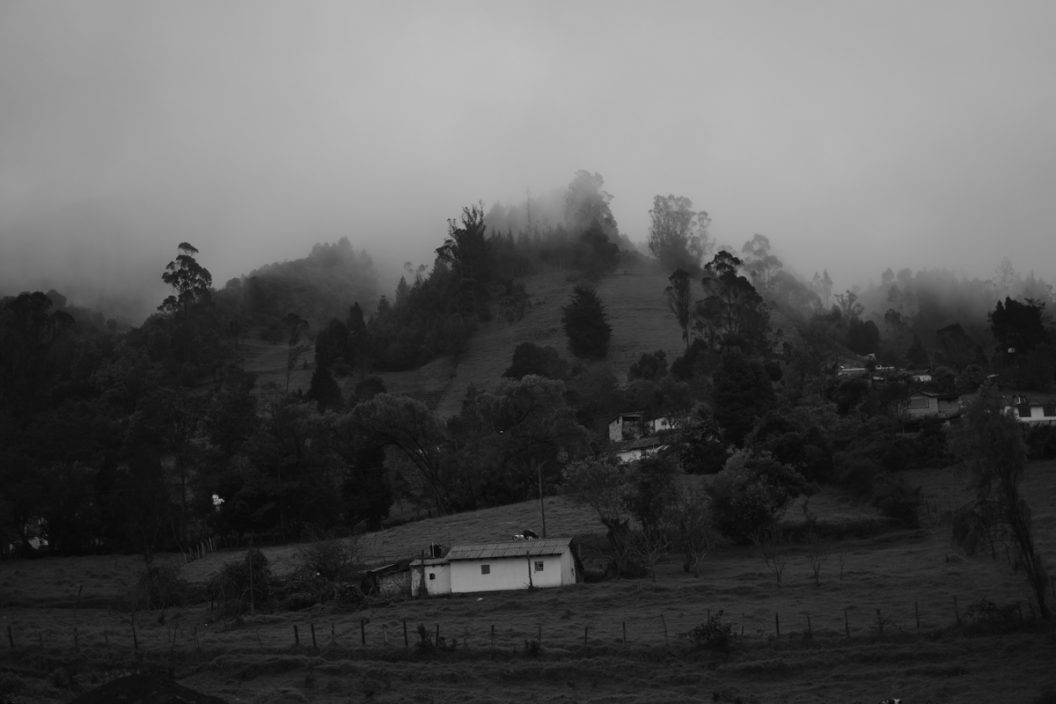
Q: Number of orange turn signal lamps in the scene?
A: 0